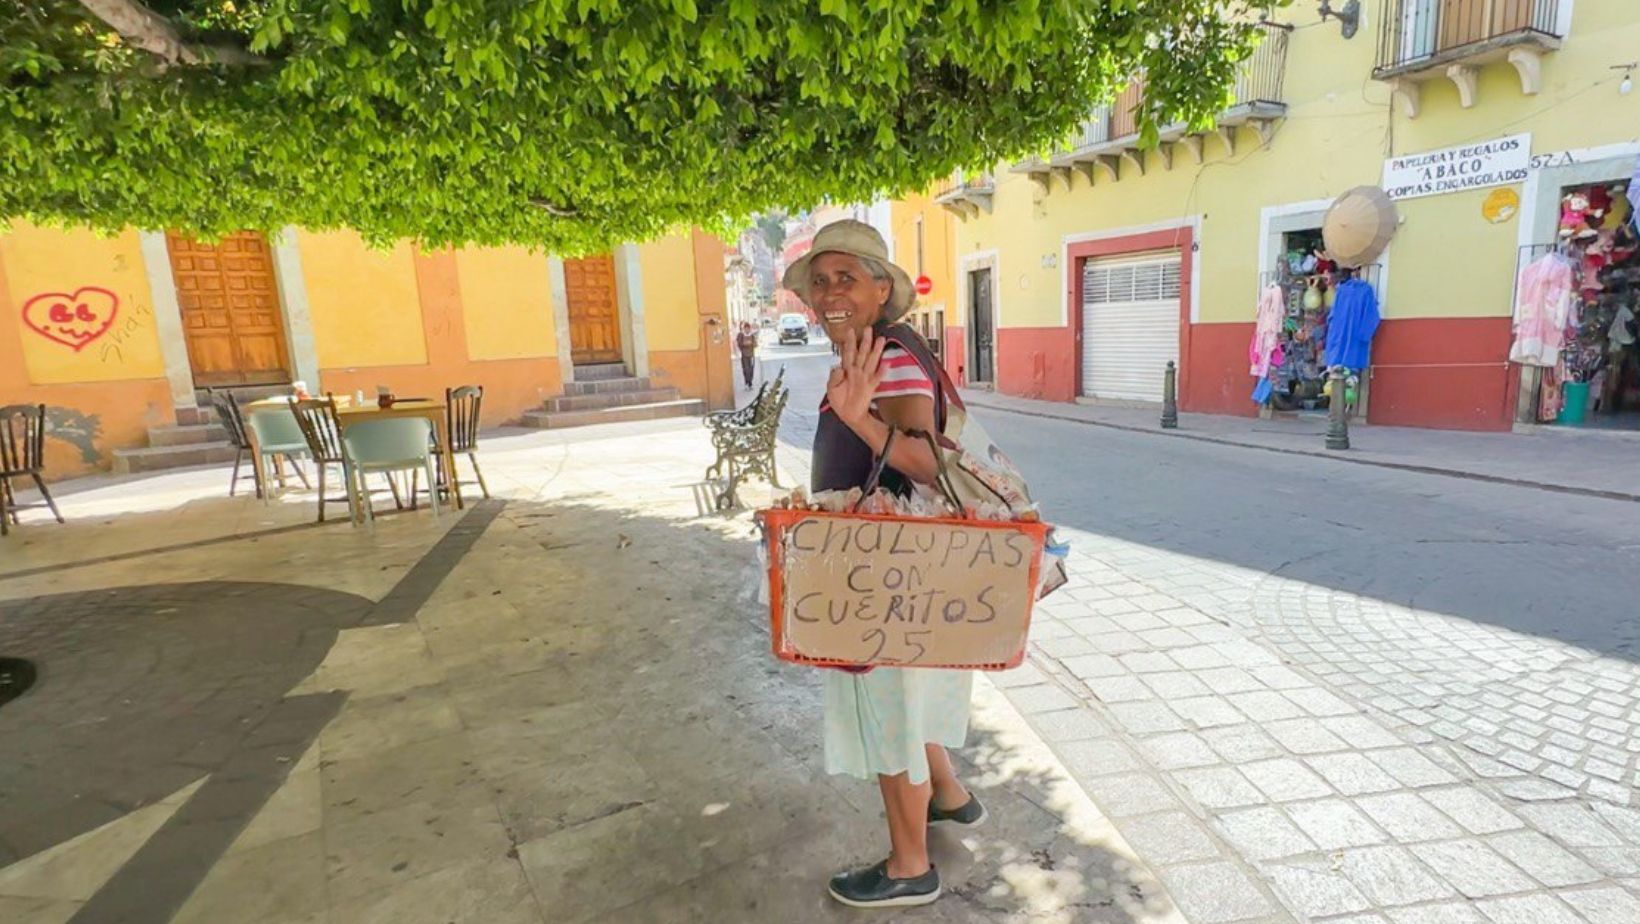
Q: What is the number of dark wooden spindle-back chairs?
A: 4